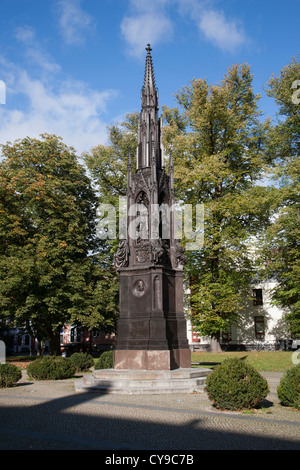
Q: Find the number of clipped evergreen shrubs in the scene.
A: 6